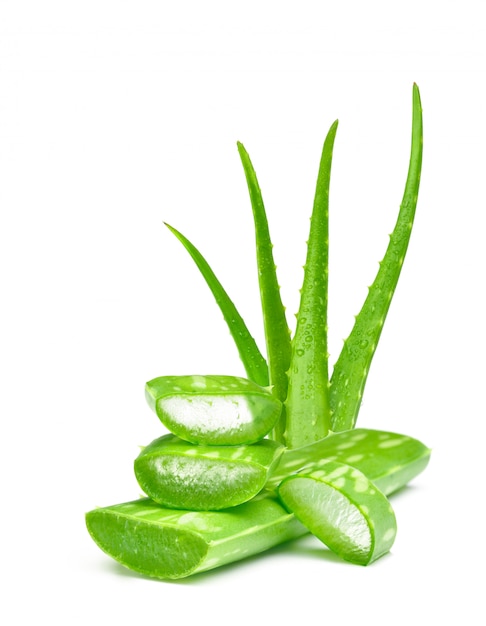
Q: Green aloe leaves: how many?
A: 4